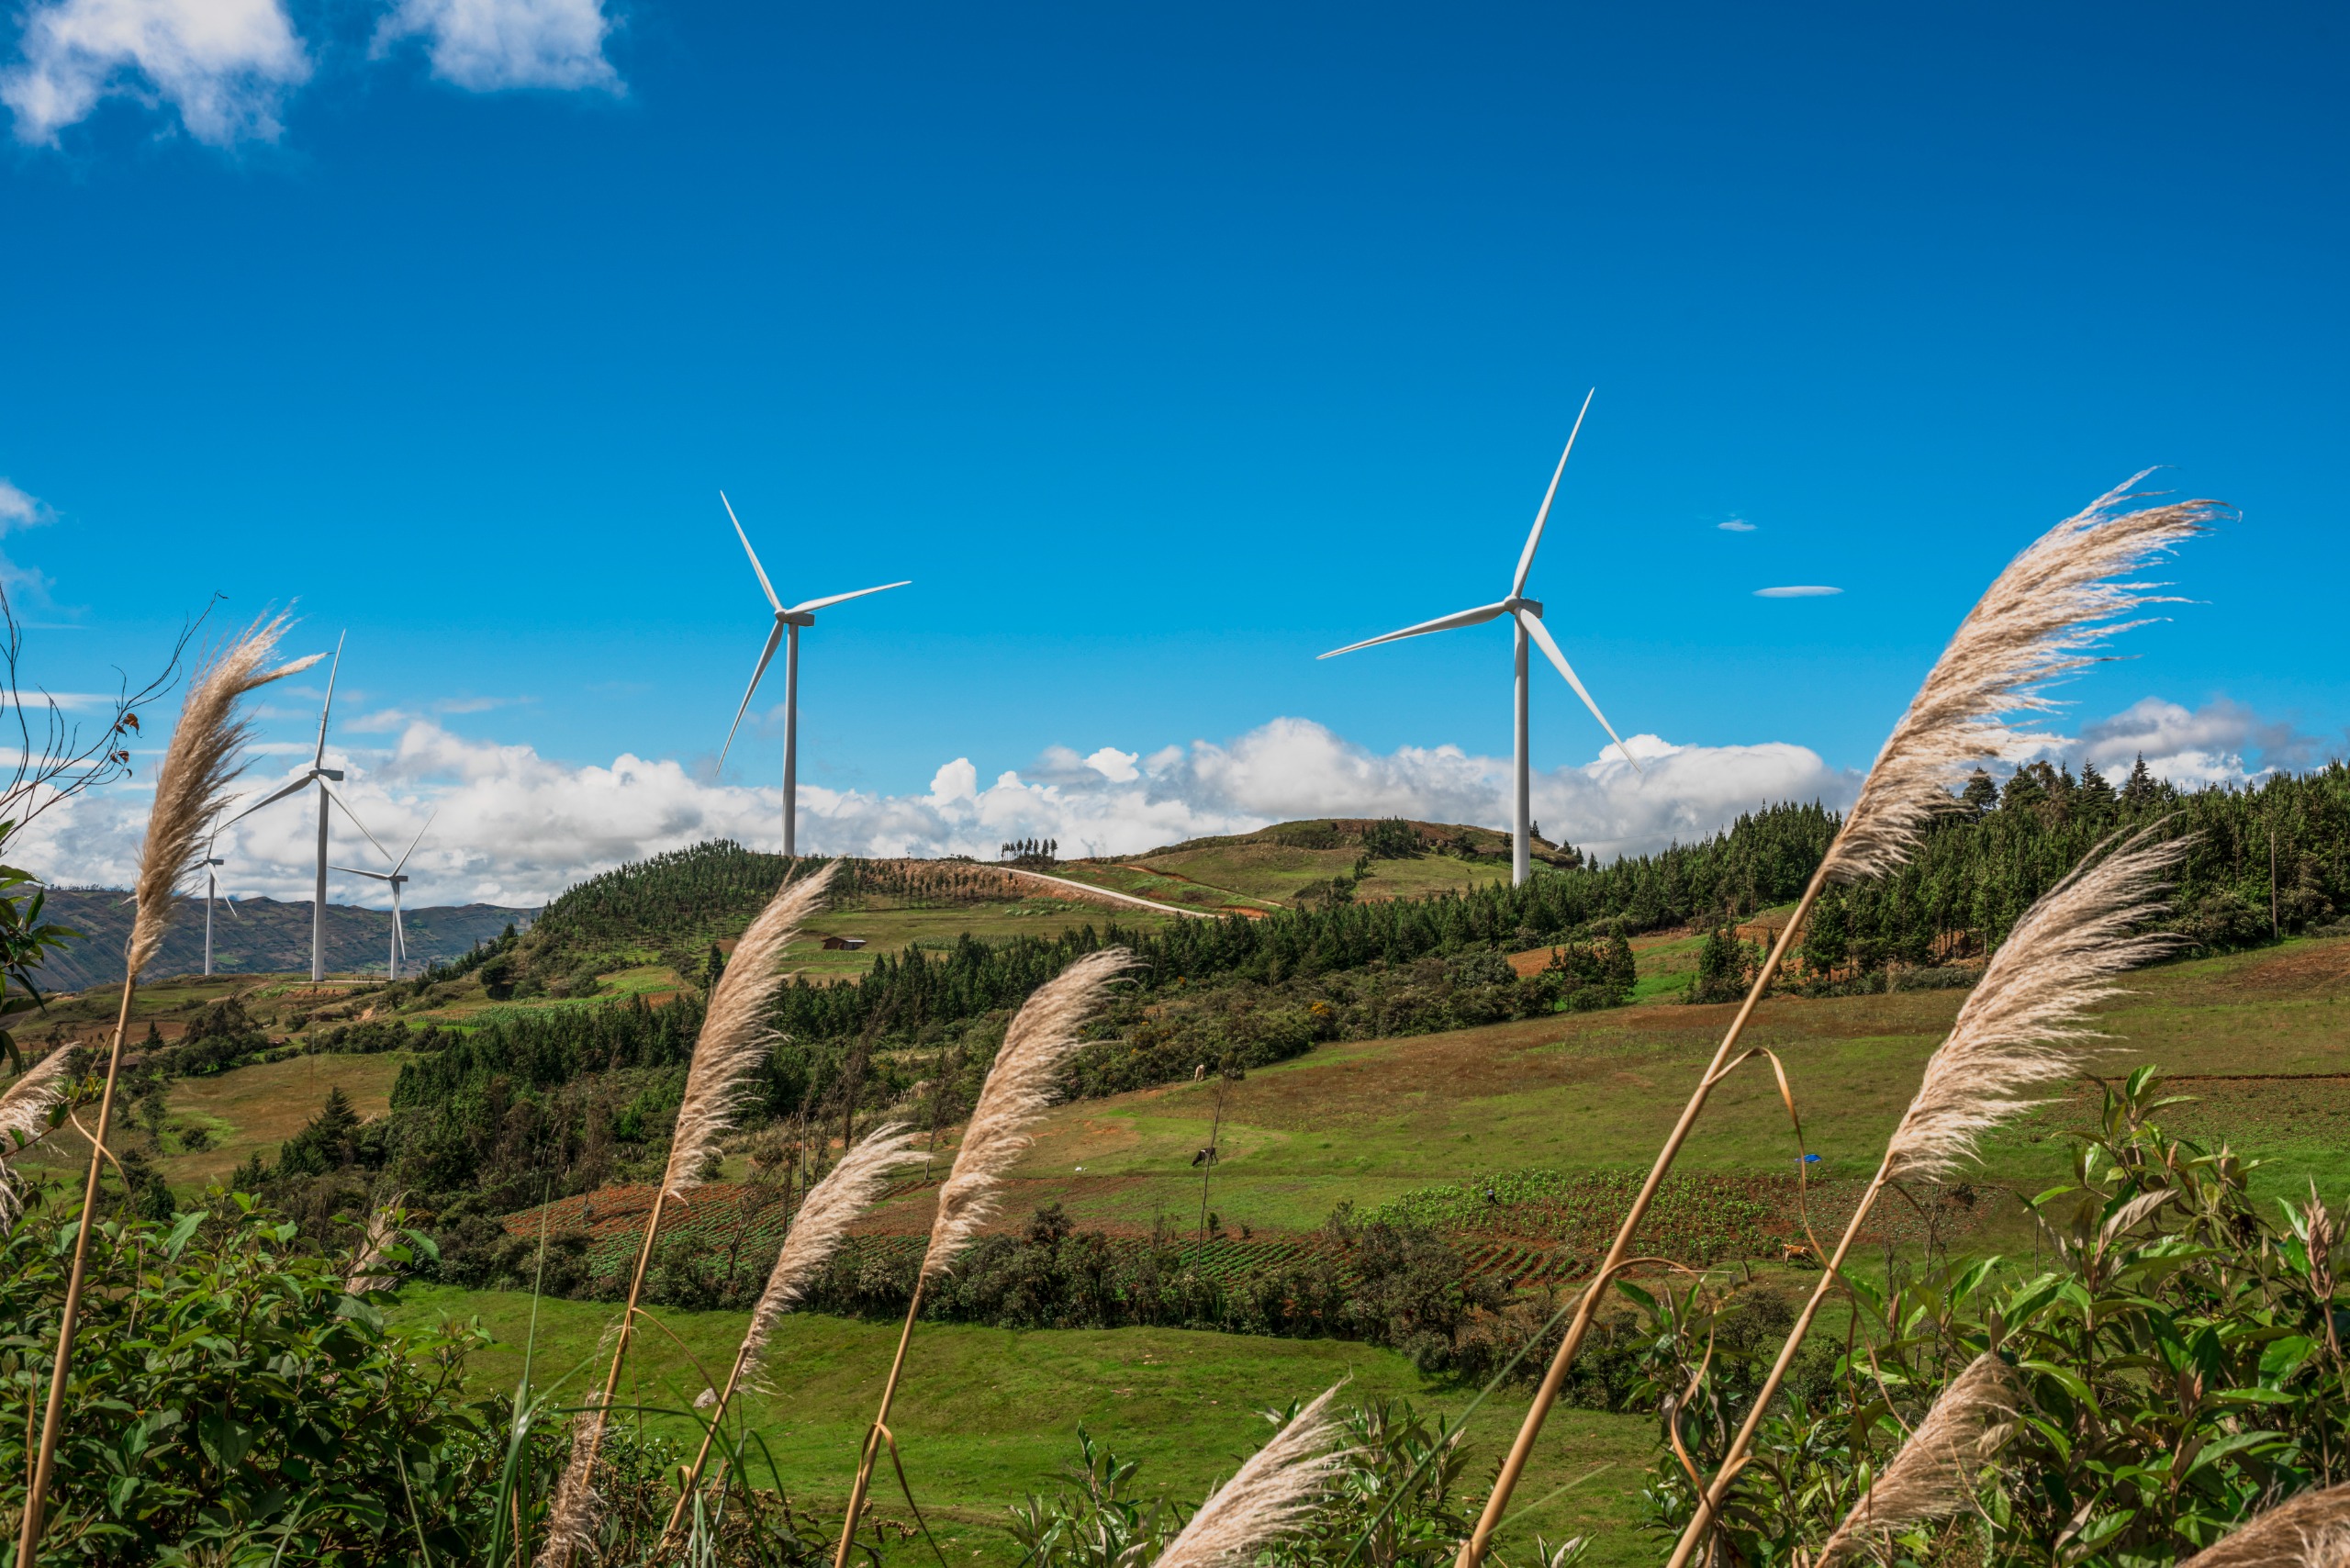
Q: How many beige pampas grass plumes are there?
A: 12